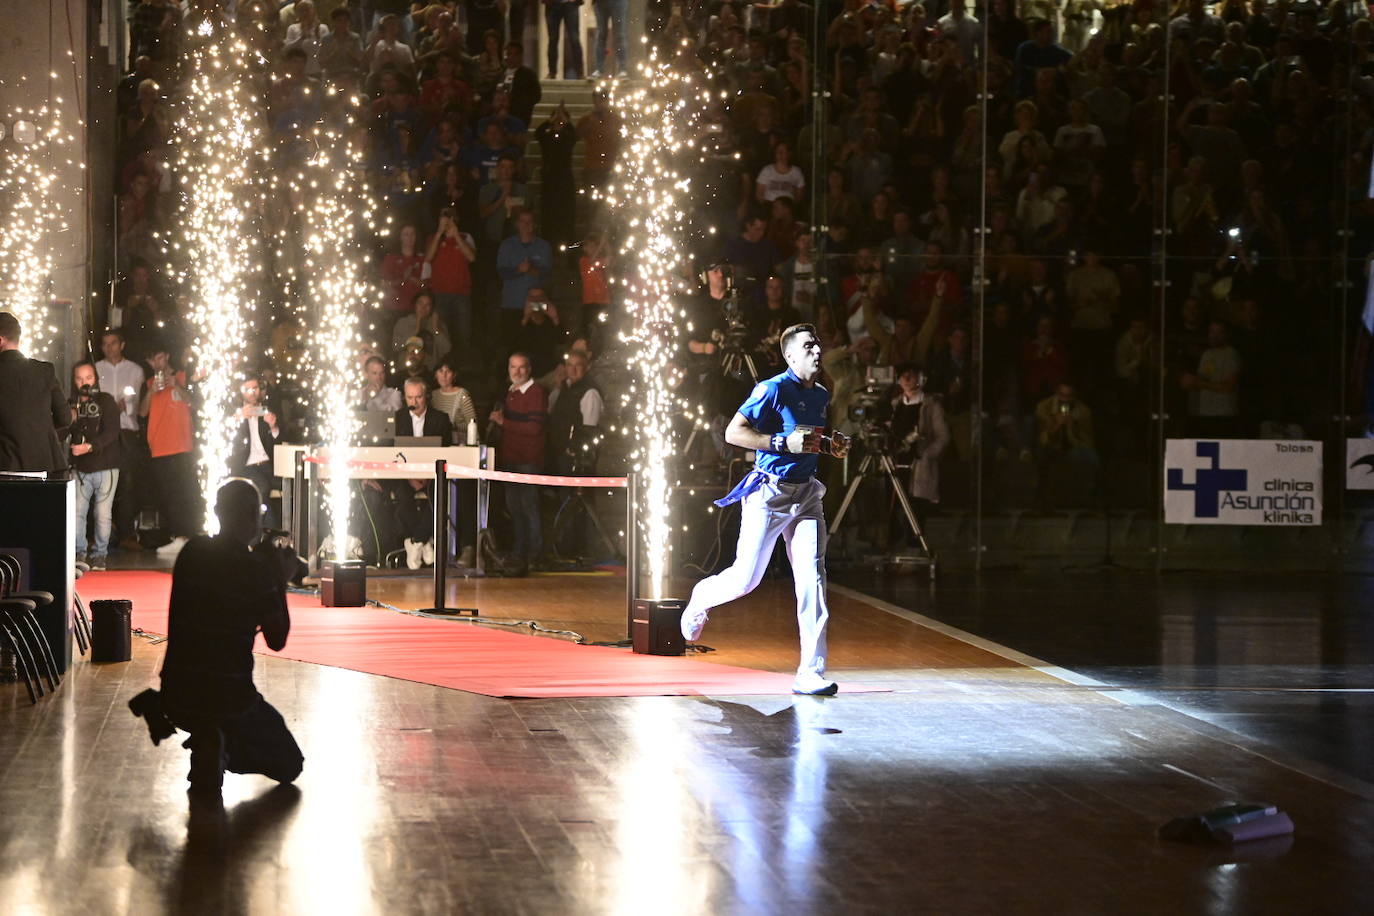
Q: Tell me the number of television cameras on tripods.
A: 2